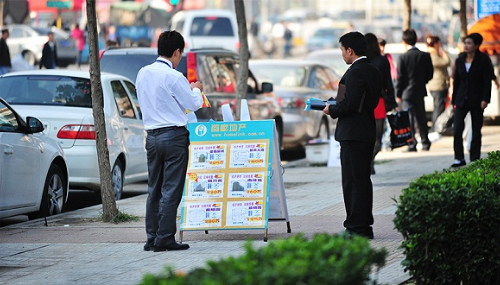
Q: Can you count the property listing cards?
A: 6